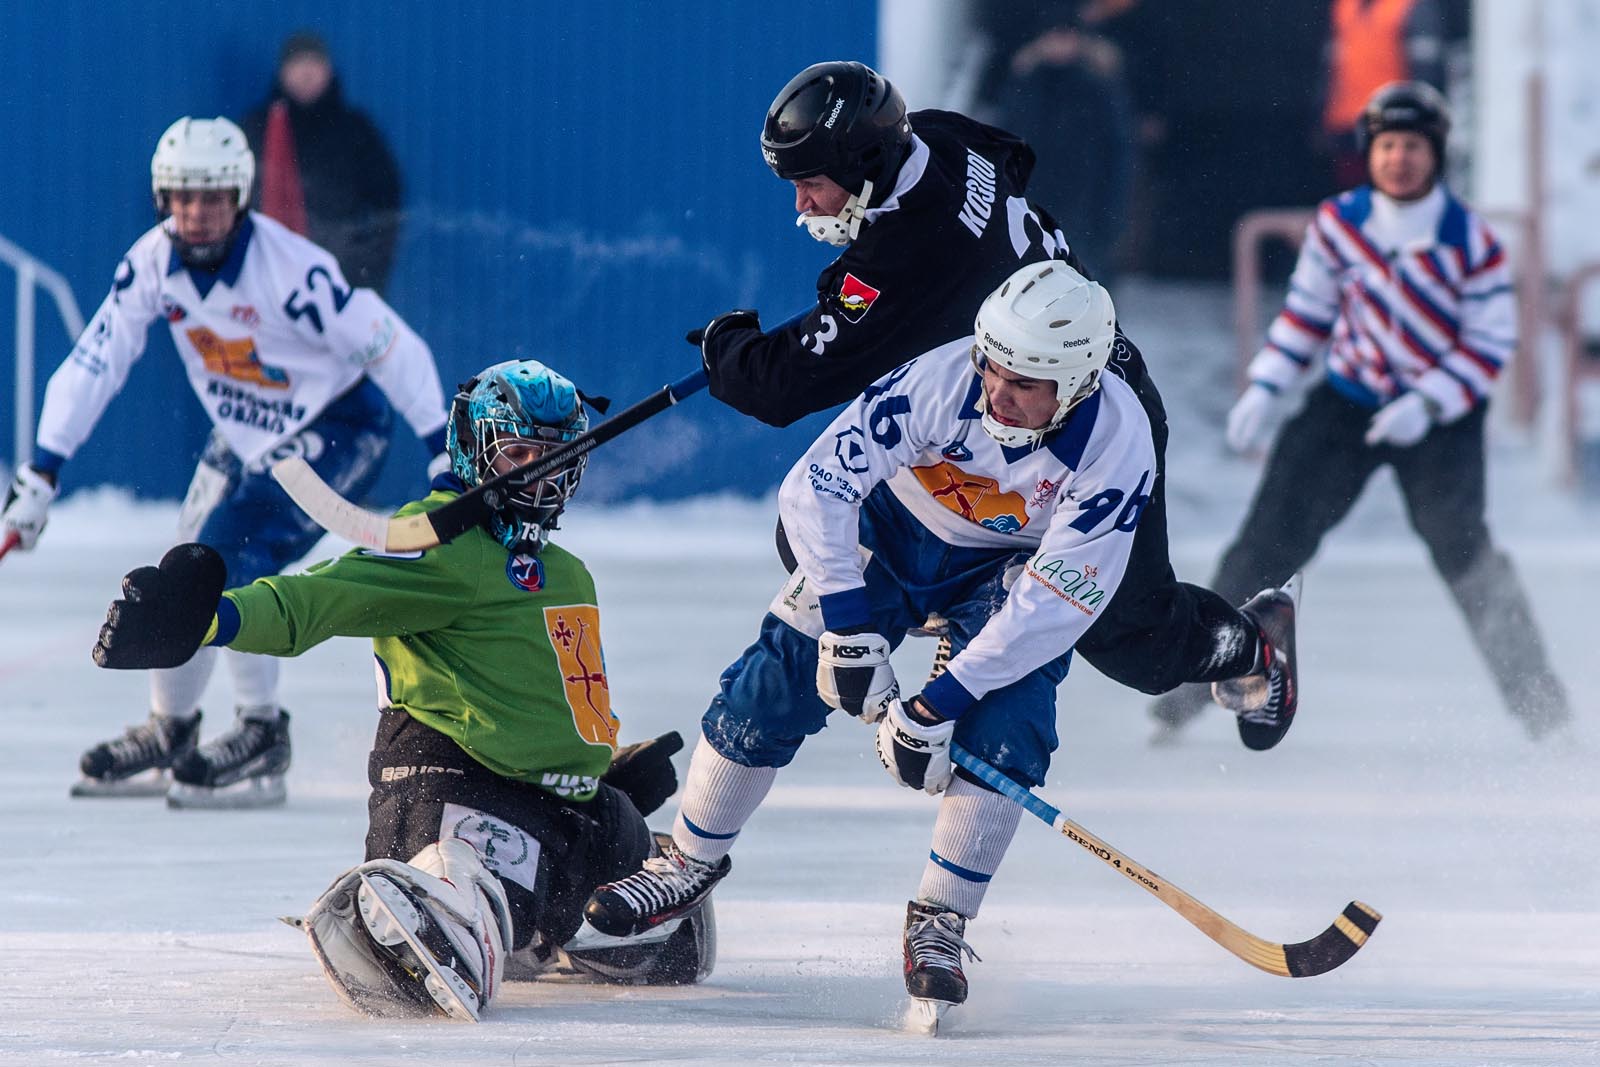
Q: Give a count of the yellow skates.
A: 0